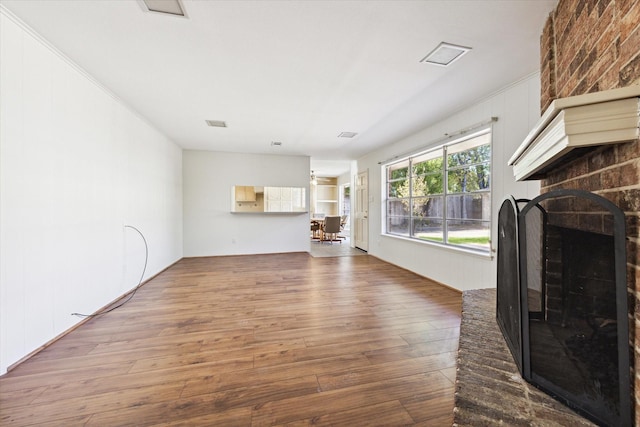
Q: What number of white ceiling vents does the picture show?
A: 5